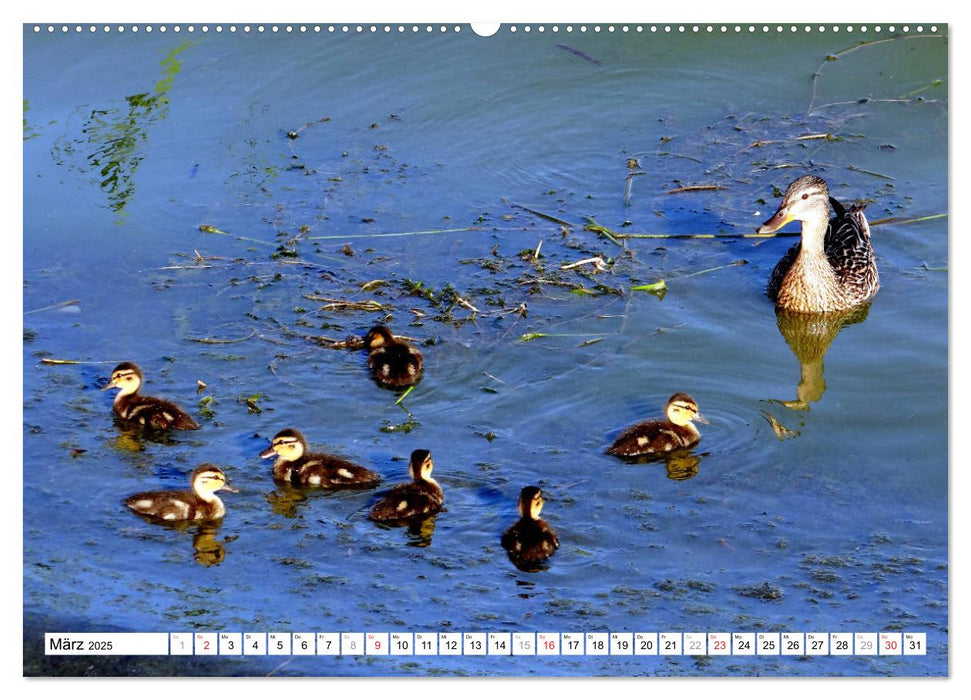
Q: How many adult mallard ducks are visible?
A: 1